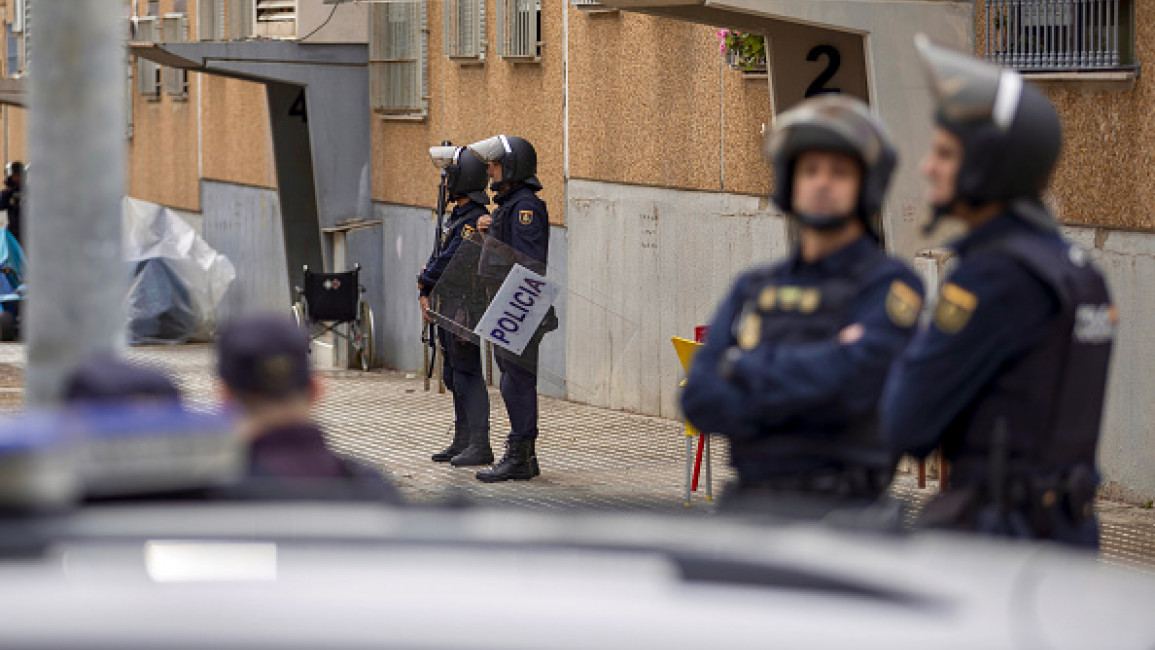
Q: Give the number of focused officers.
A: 2